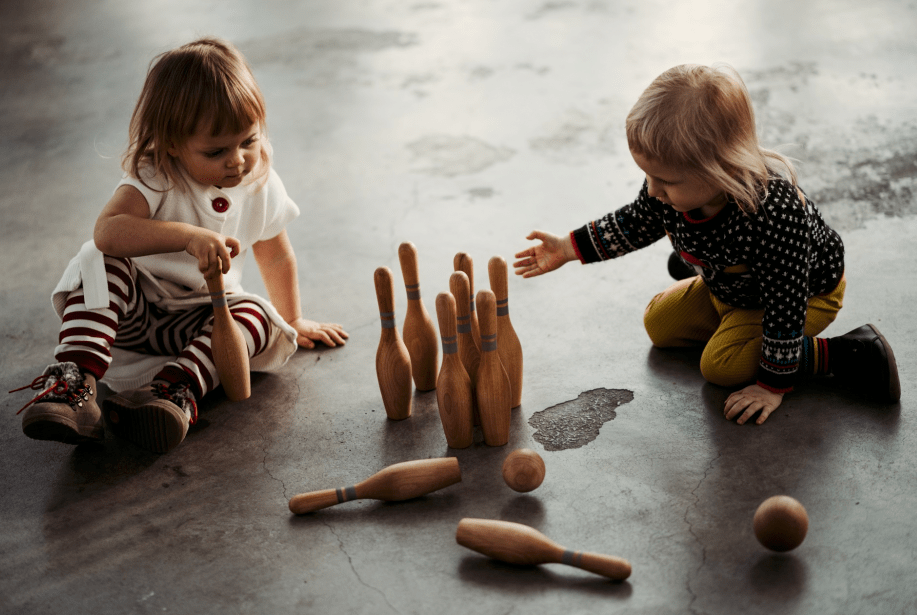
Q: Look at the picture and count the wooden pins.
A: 10